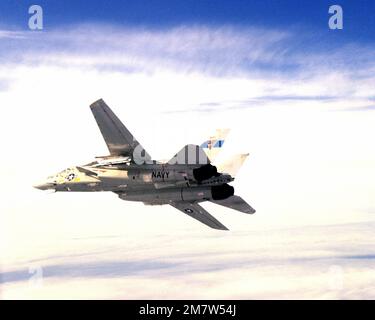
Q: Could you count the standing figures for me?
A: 0